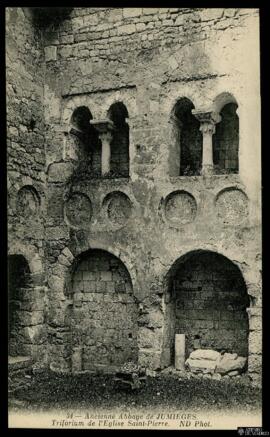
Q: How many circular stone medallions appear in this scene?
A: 5